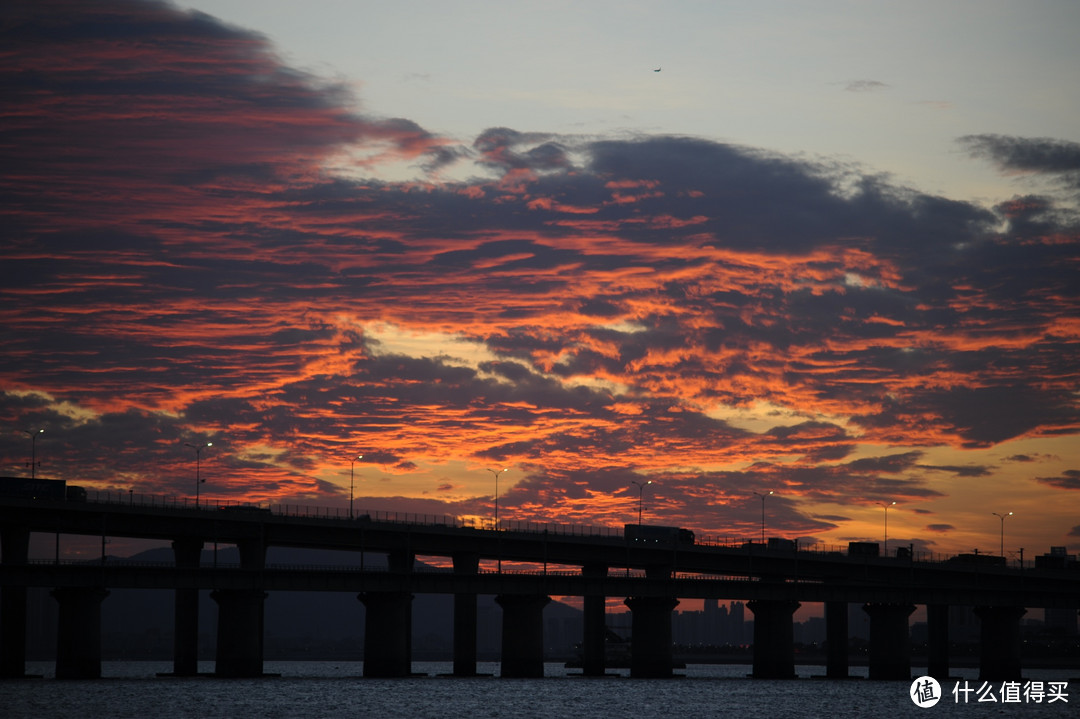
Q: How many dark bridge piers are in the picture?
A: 14